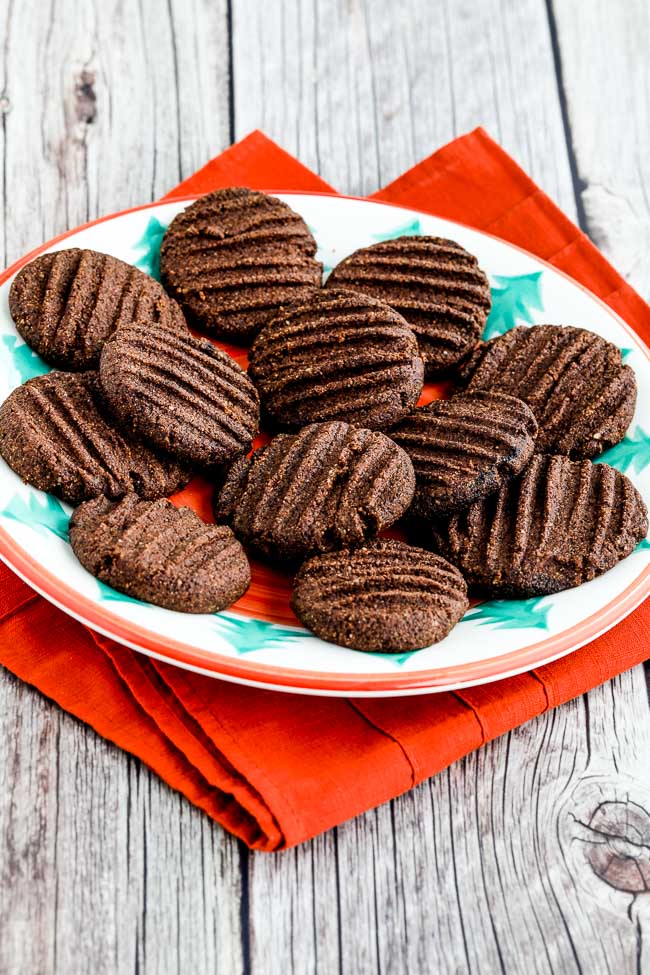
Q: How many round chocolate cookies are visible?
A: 12